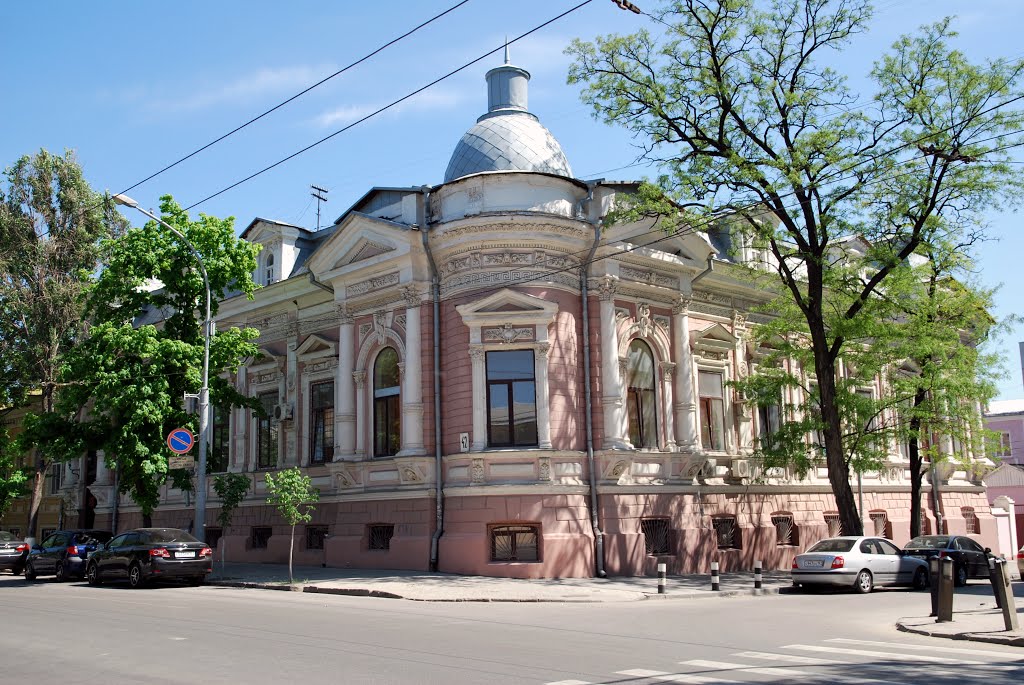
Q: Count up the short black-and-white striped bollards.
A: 3